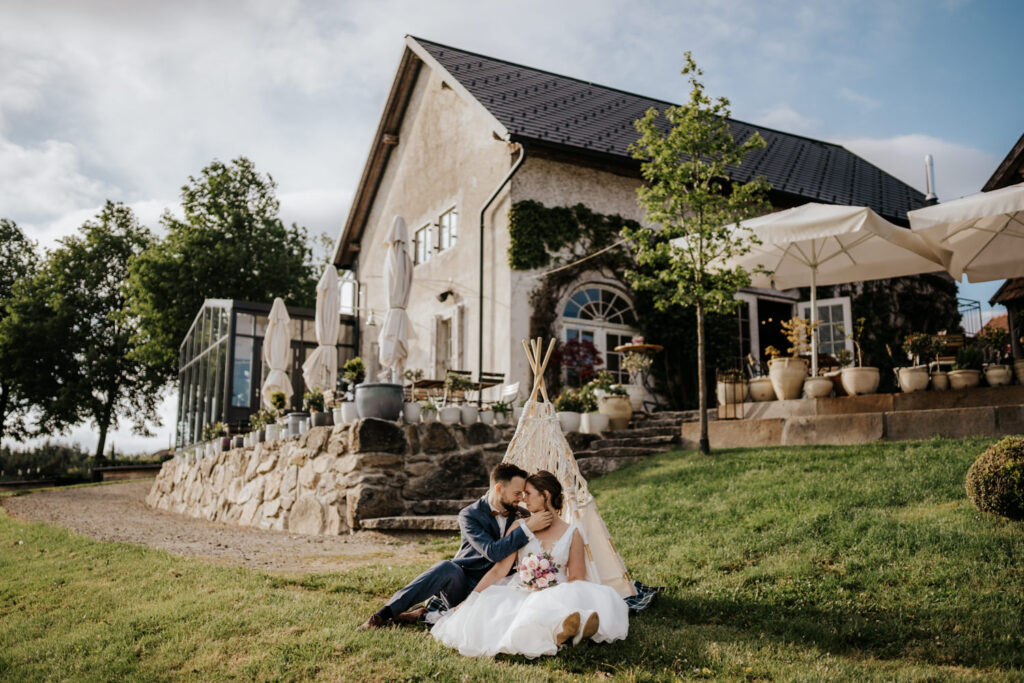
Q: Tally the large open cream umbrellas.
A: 2